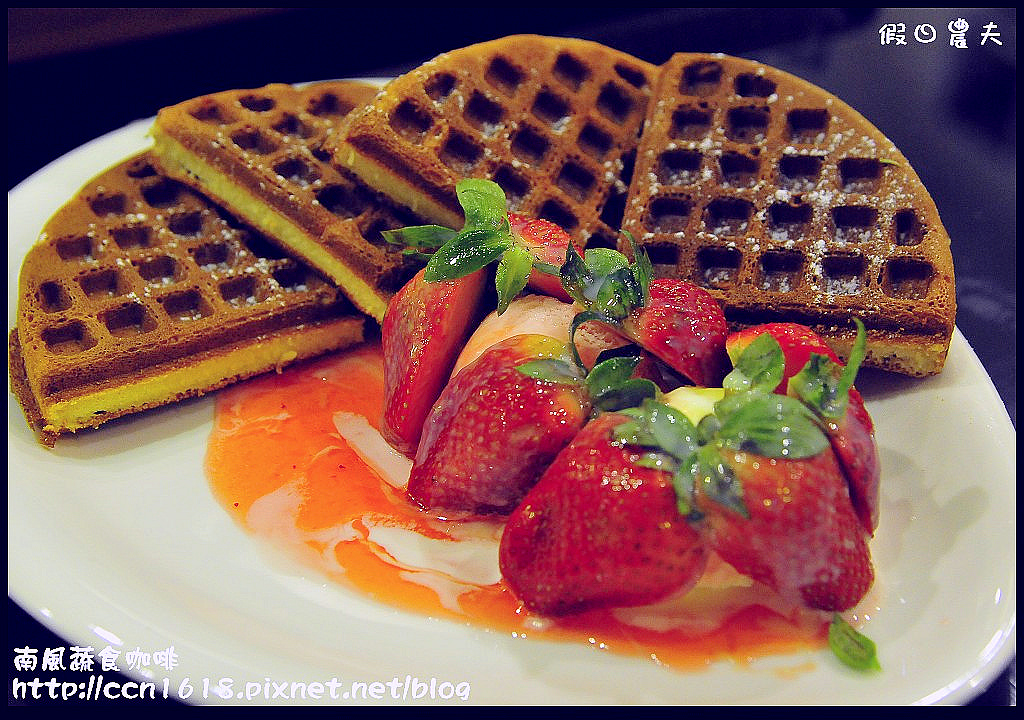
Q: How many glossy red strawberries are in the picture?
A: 8